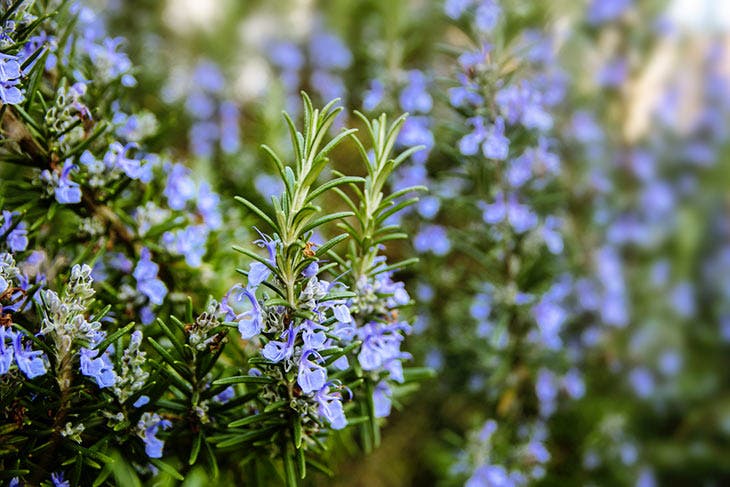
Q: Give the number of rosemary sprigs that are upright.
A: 2